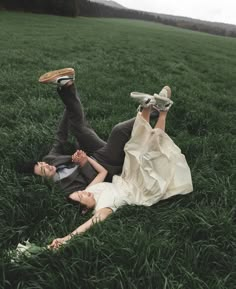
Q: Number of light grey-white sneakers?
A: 2